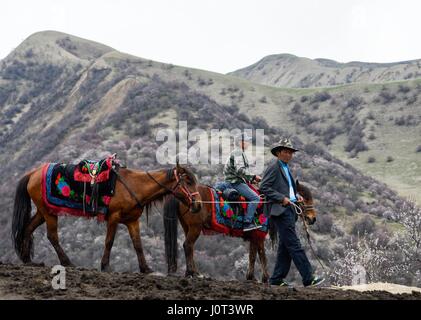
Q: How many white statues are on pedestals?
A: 0